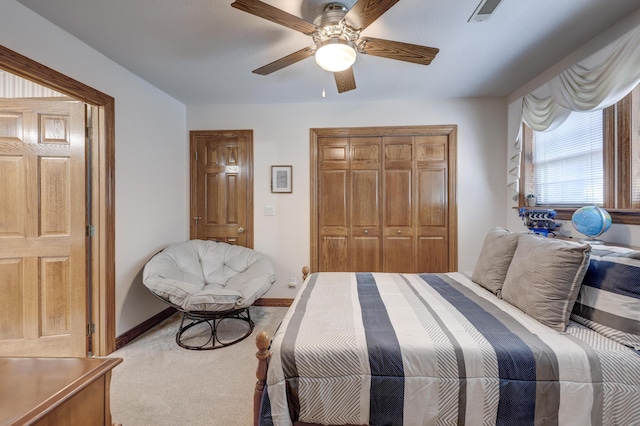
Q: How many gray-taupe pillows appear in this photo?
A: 2